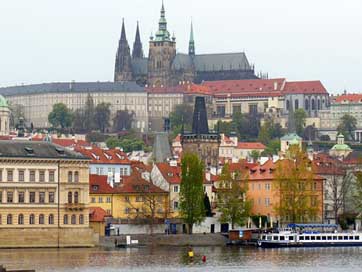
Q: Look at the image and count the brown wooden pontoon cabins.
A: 1